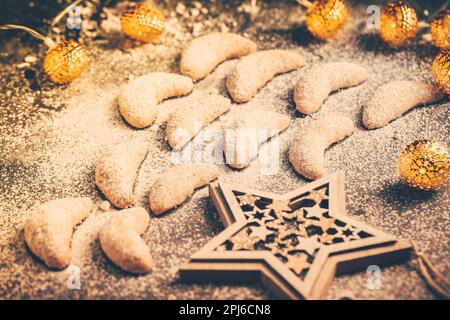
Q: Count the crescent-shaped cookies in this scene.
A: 12